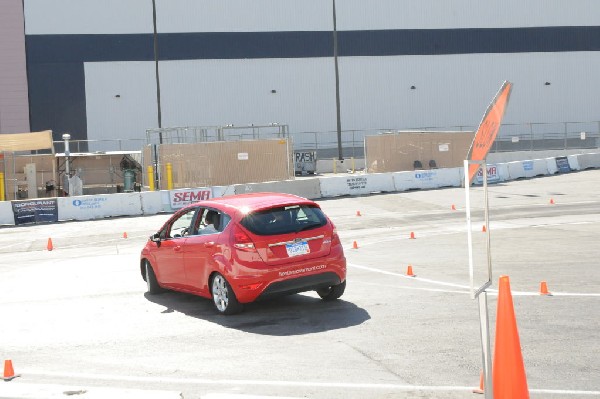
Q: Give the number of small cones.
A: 12